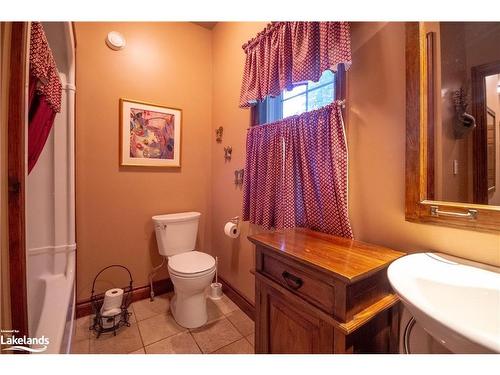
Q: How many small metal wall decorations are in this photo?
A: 3